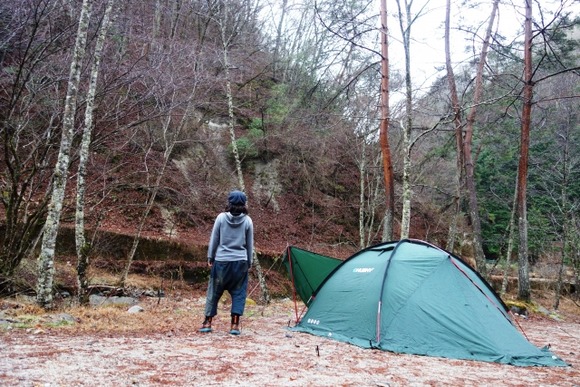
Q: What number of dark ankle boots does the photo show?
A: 2